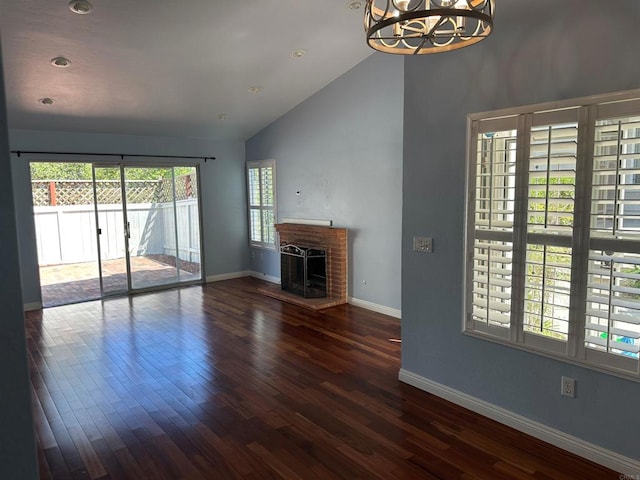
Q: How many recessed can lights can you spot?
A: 7